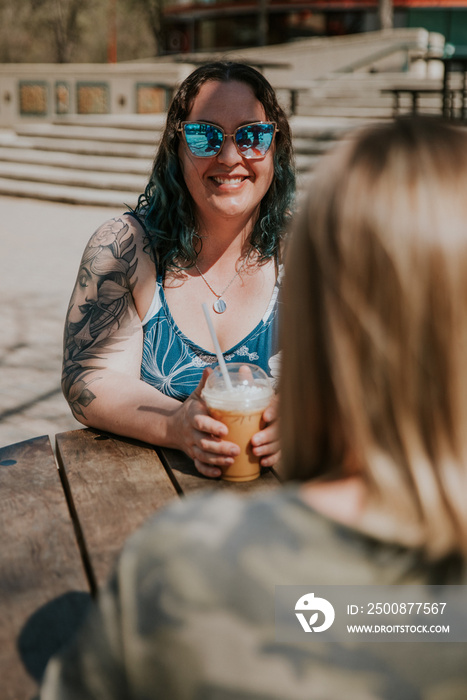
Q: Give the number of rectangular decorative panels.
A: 4